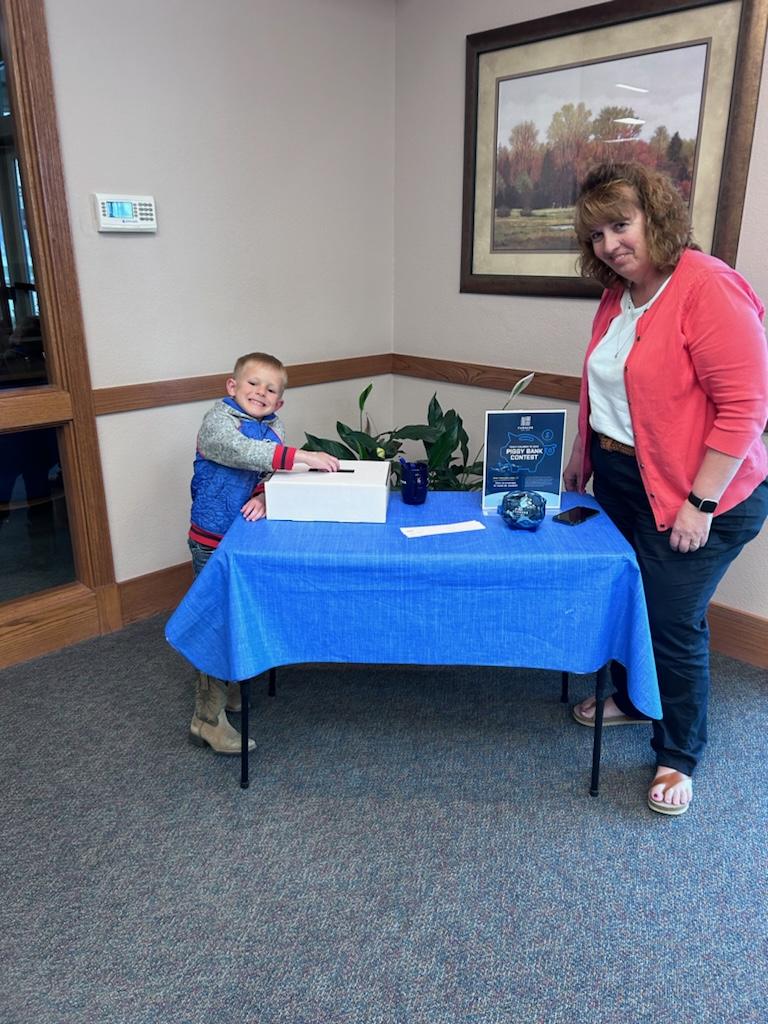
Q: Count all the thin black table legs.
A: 4